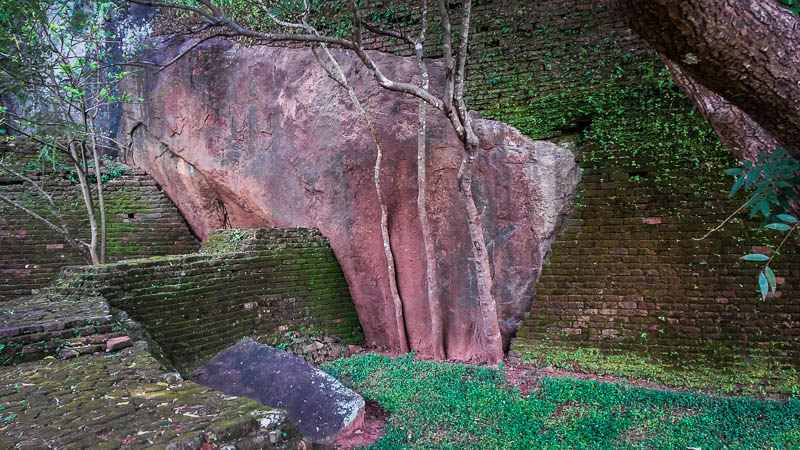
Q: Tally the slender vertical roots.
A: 3